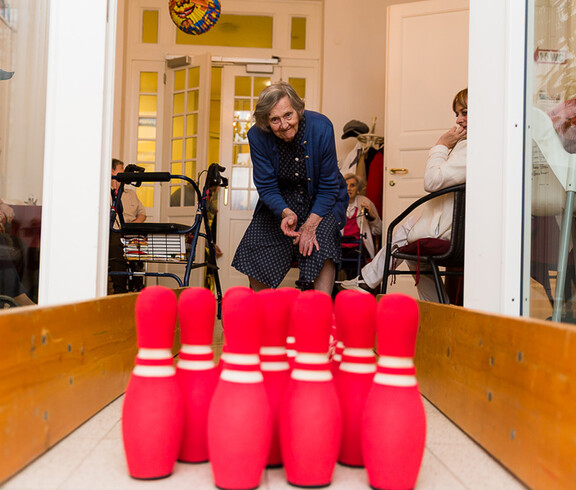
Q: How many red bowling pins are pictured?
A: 10